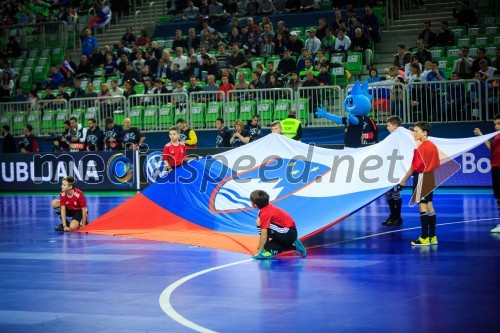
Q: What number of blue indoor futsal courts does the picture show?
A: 1